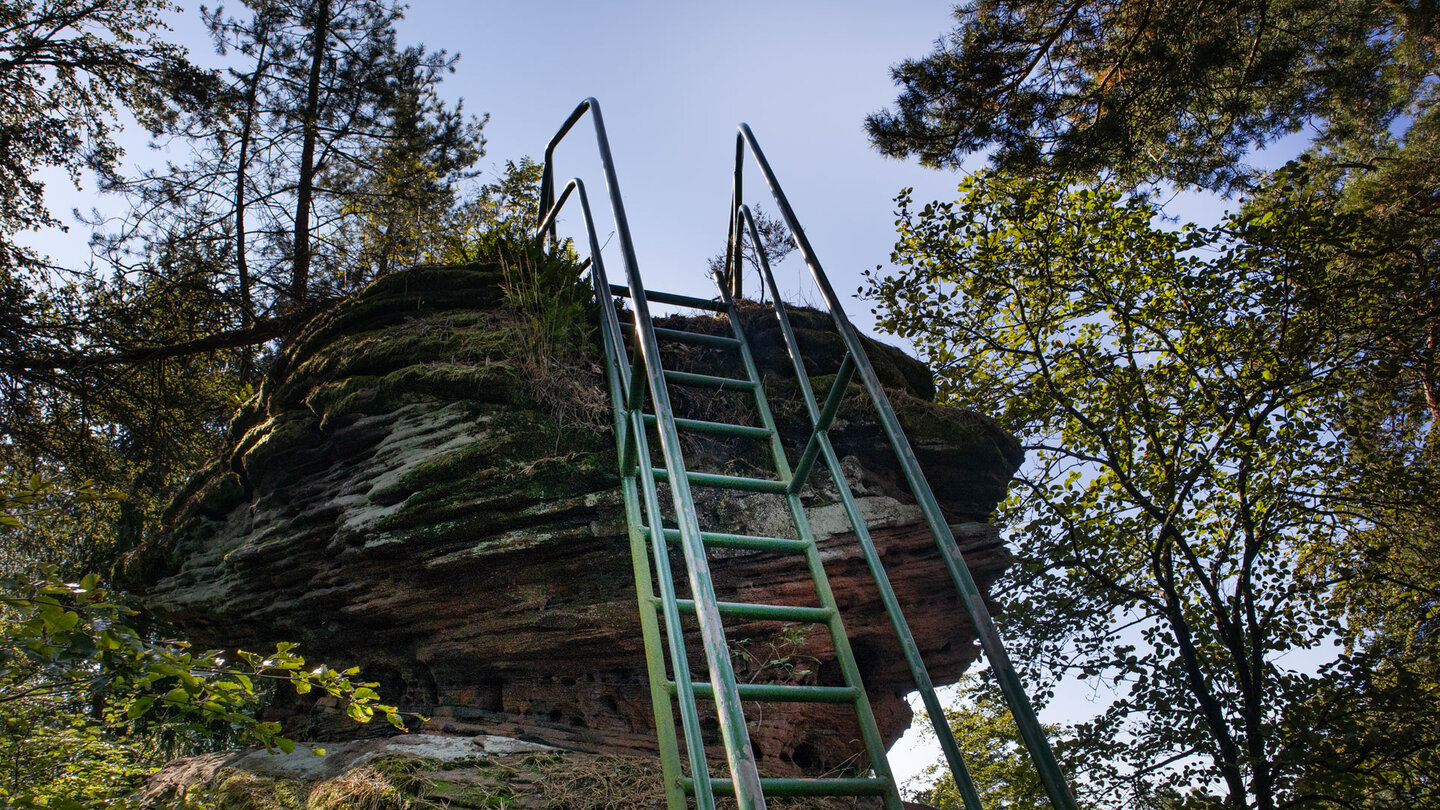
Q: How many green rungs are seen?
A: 9